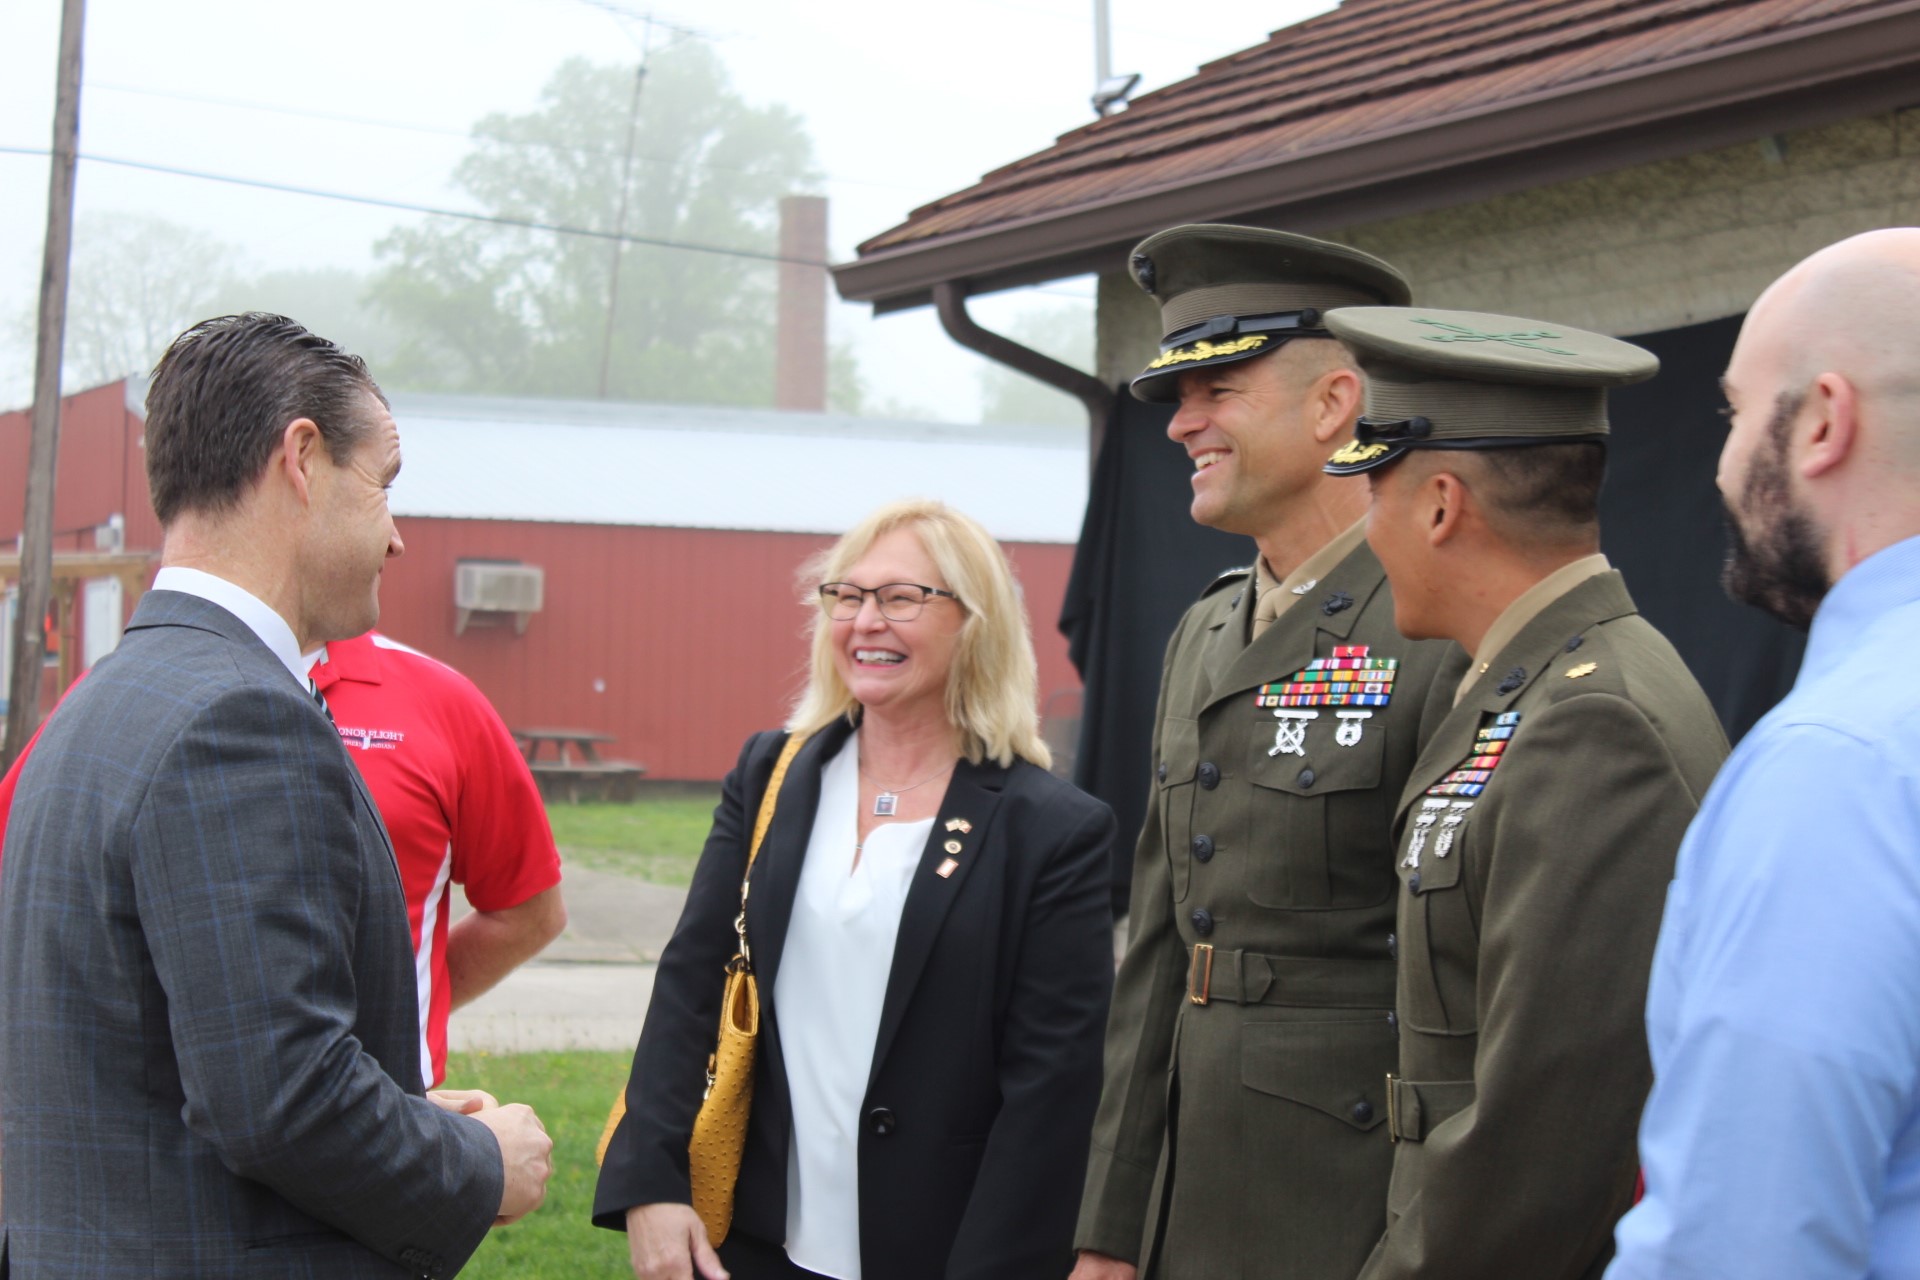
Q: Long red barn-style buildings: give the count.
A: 1